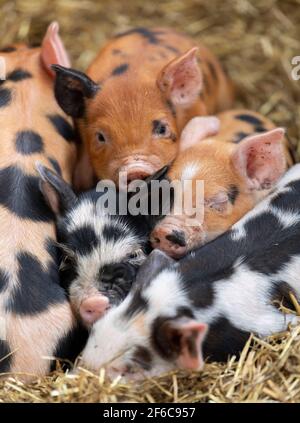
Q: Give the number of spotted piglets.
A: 5